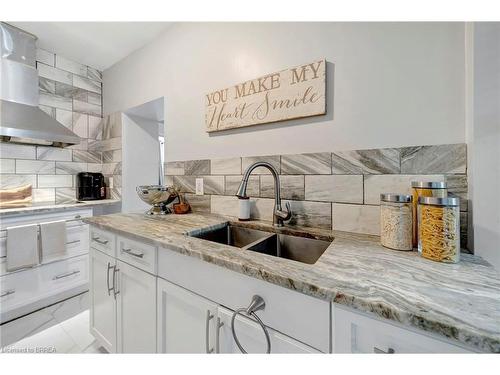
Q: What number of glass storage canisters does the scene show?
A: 3